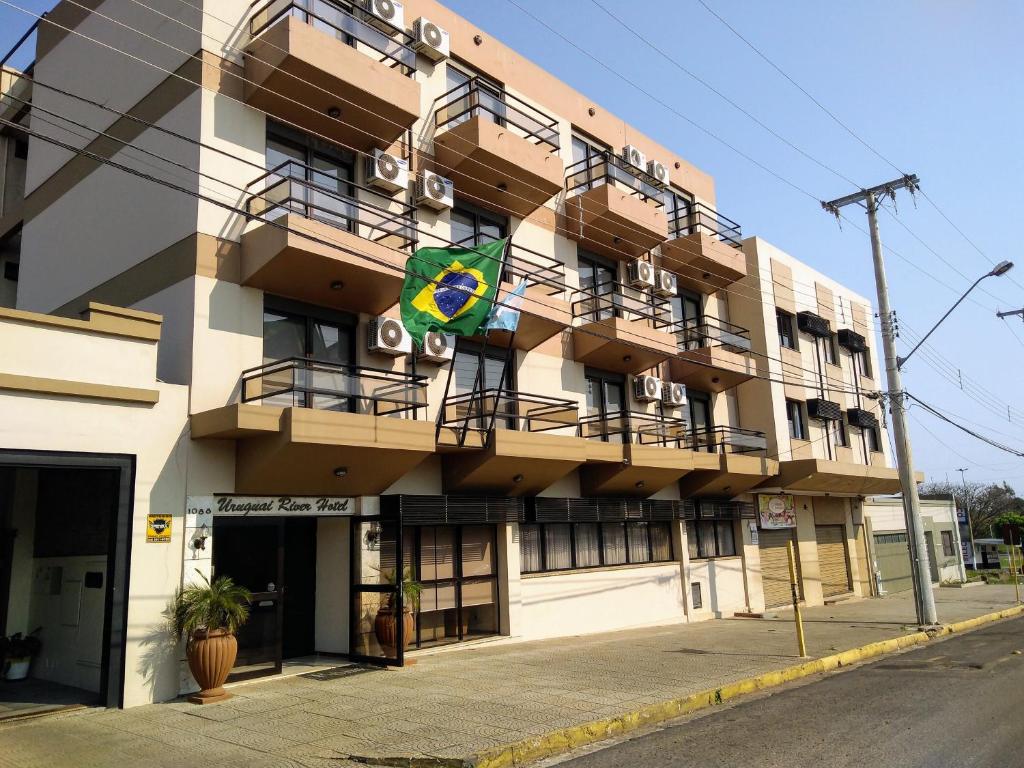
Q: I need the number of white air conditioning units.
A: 12